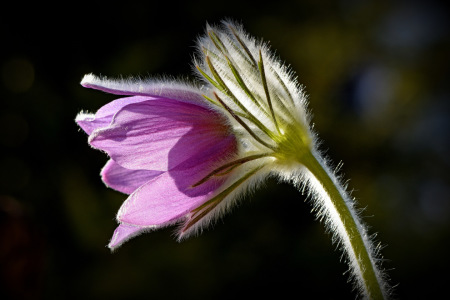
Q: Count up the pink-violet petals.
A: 6